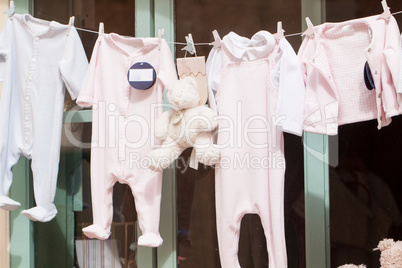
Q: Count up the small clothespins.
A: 9